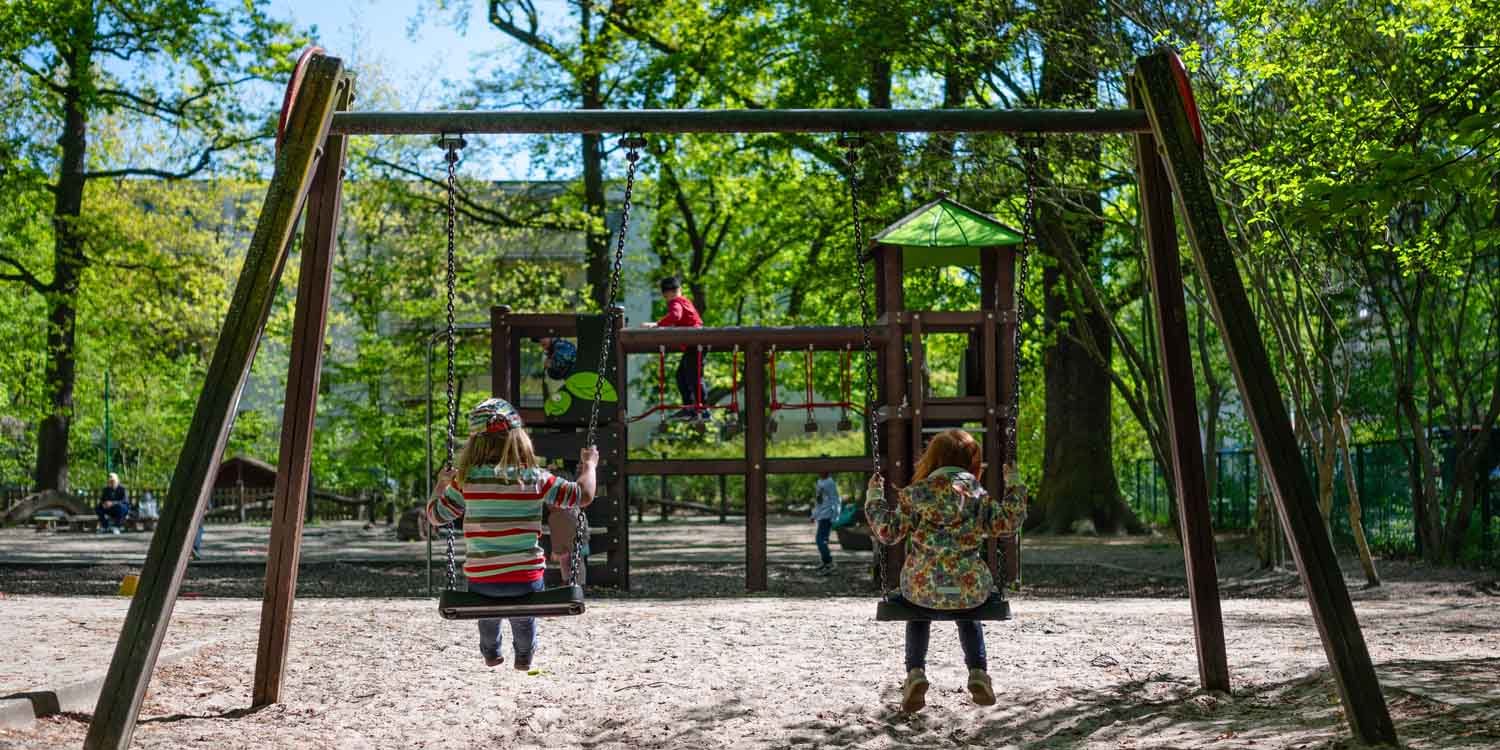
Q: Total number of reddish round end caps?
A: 2